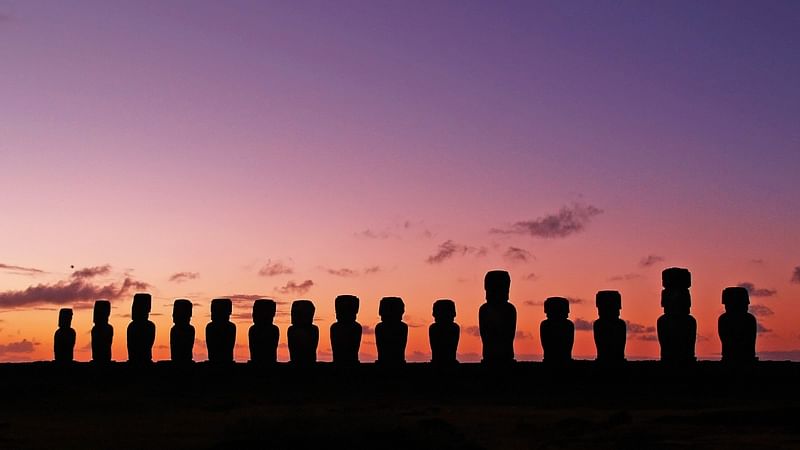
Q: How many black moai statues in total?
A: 15